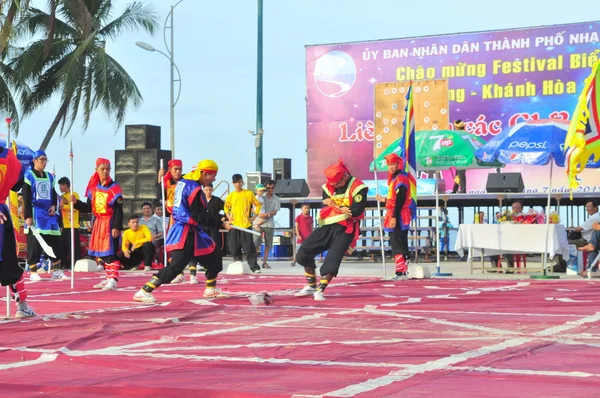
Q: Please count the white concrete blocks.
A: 3